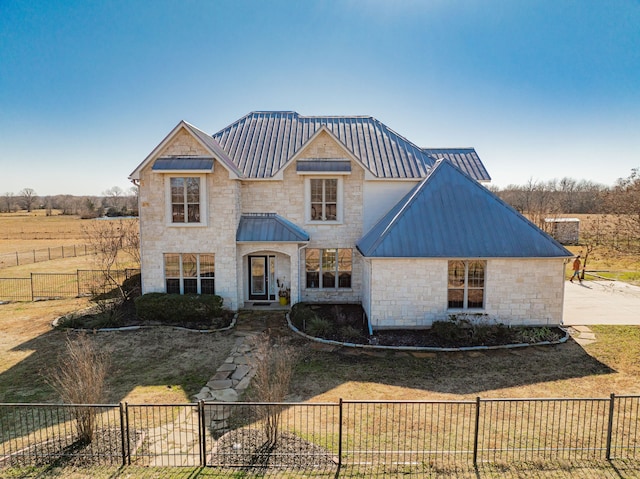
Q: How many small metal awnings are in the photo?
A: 2